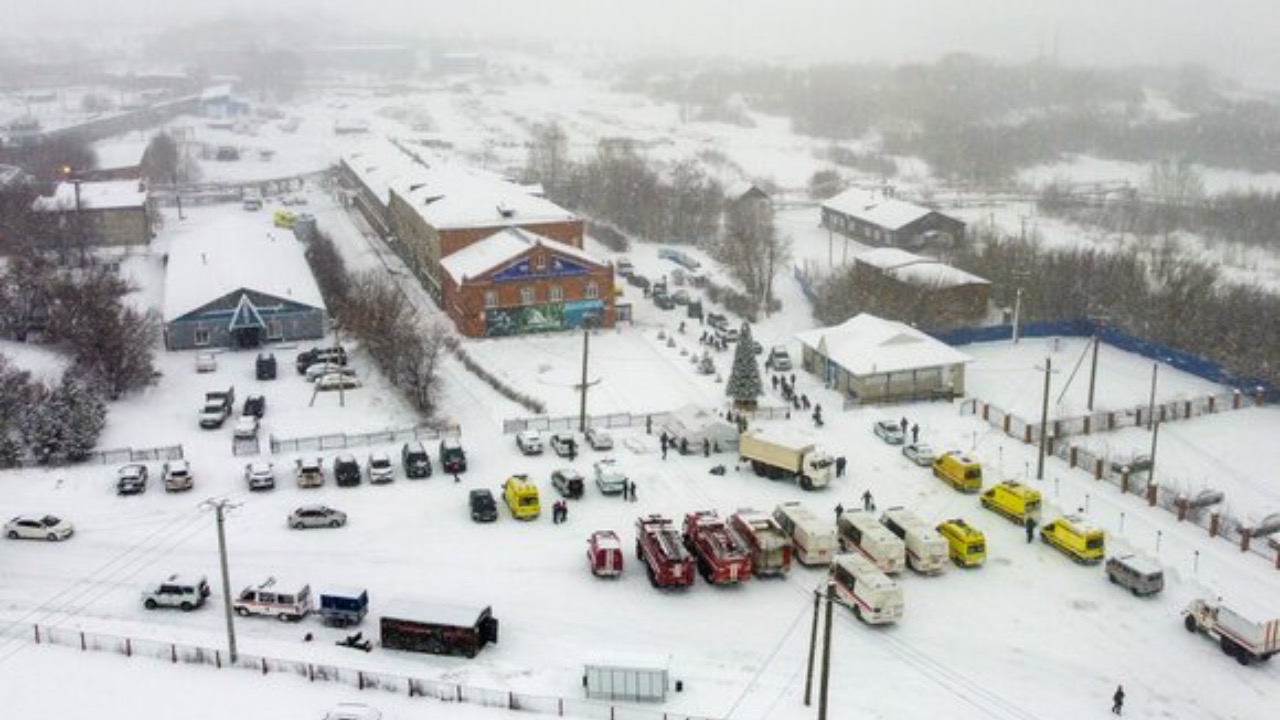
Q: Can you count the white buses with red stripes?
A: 4